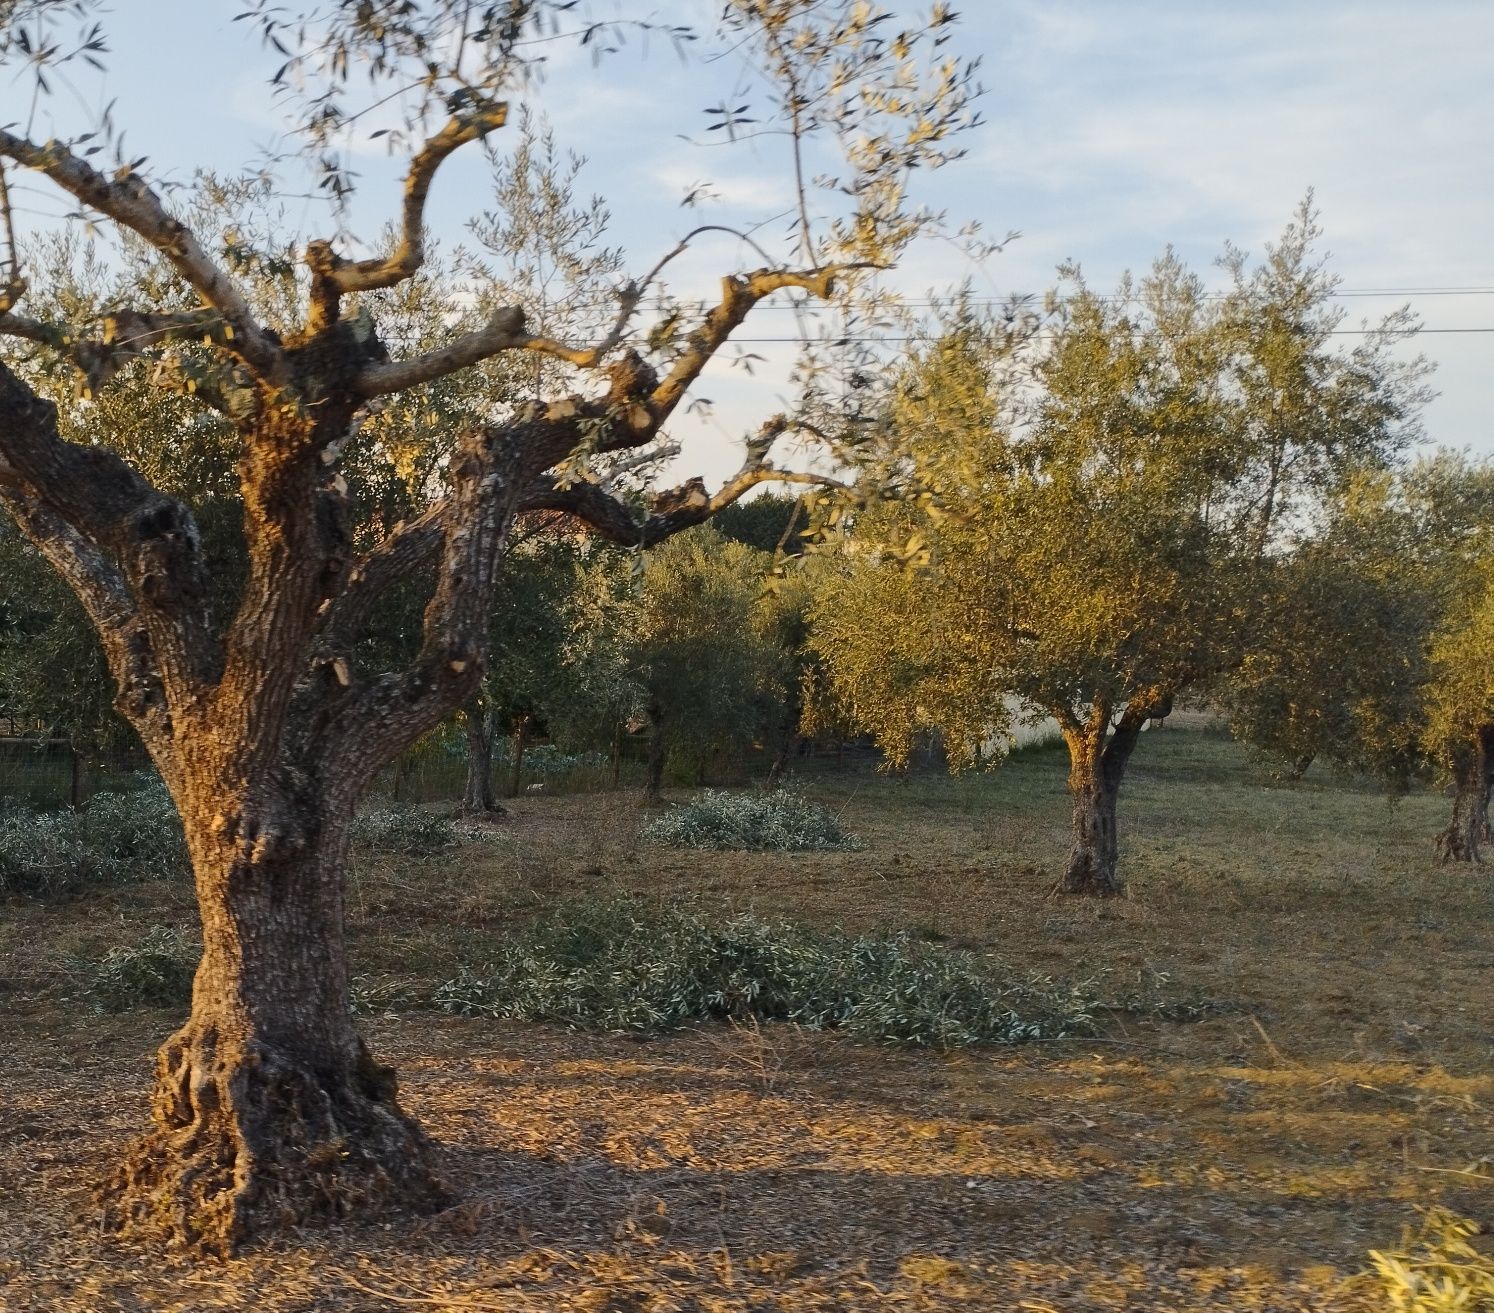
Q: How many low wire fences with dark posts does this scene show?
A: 1